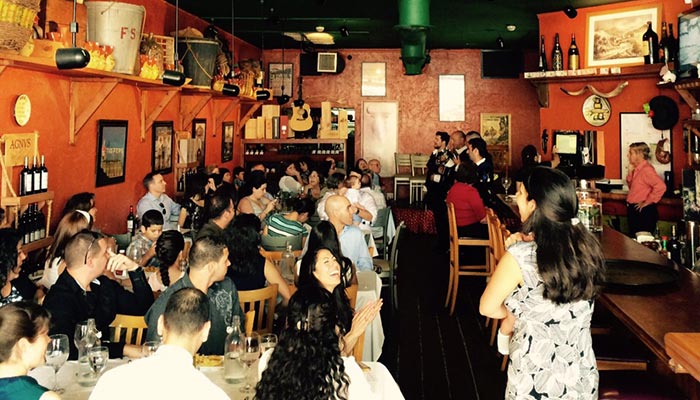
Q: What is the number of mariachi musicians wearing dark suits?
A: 4